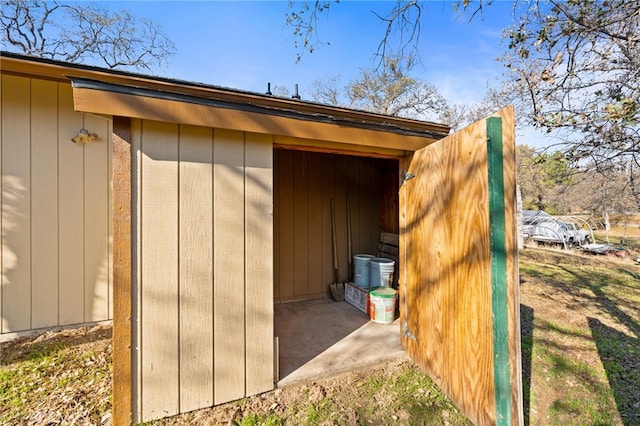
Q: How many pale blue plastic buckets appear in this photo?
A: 2